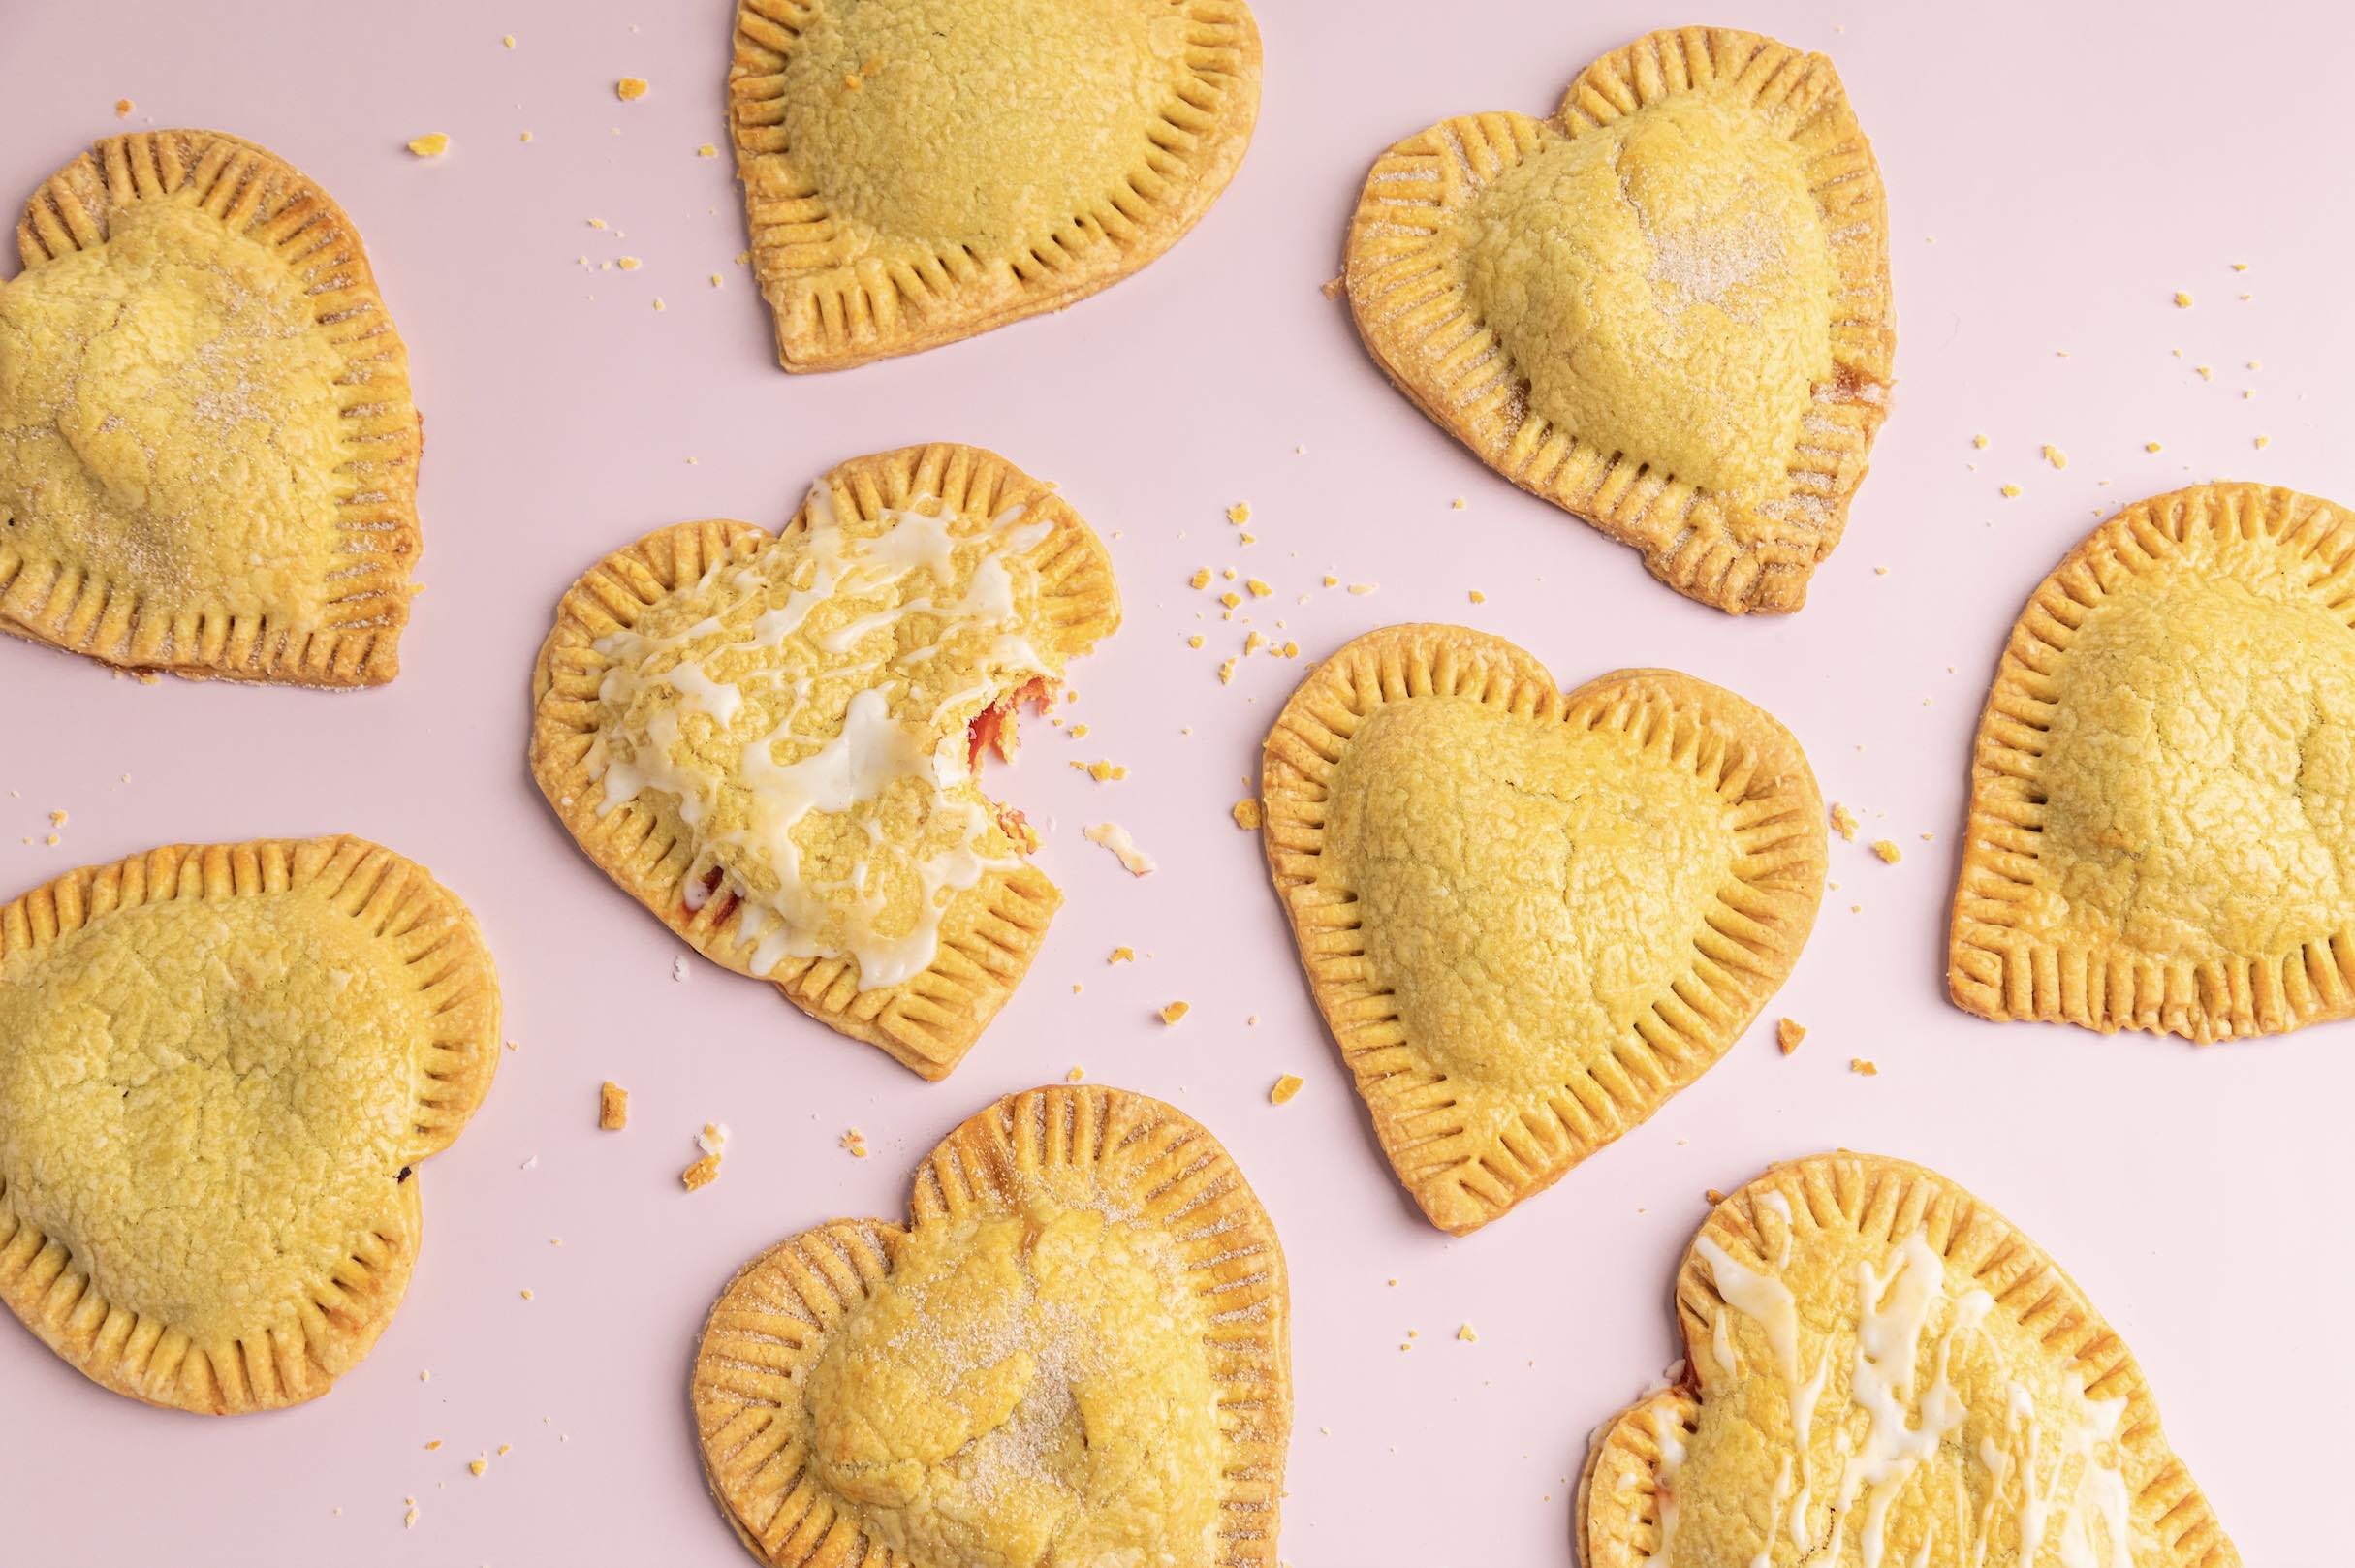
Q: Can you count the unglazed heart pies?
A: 7